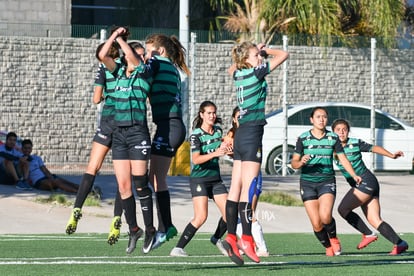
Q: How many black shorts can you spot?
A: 7